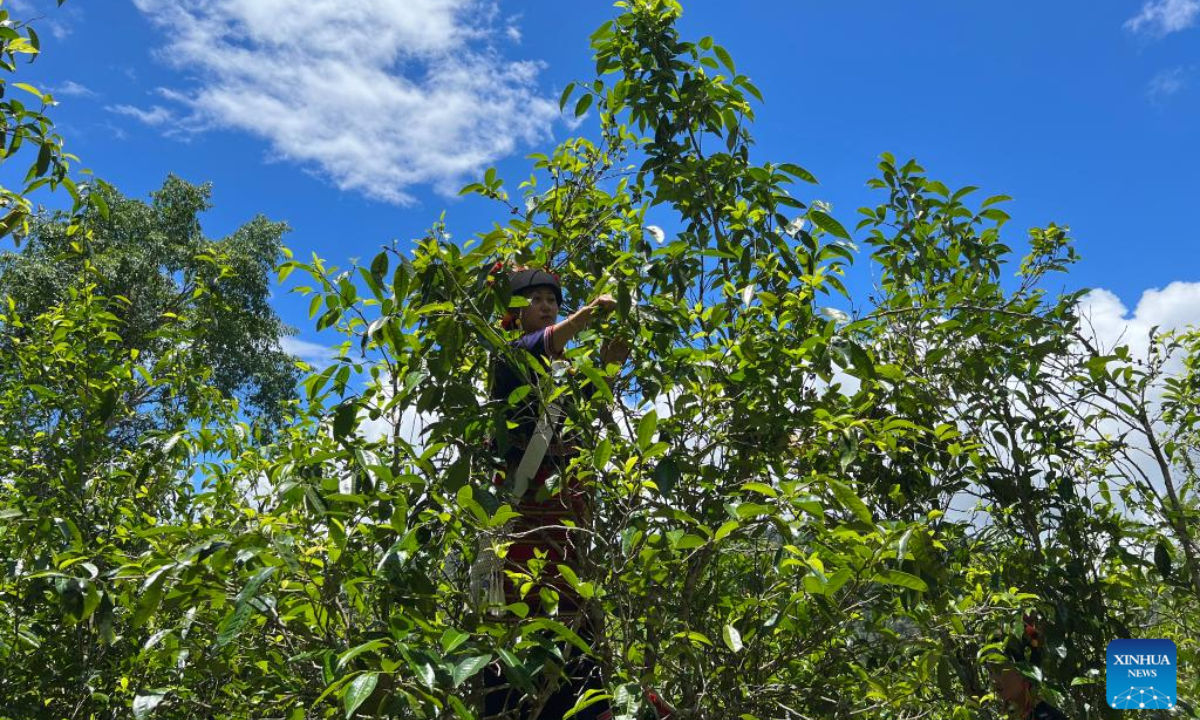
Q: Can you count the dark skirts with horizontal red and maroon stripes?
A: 1